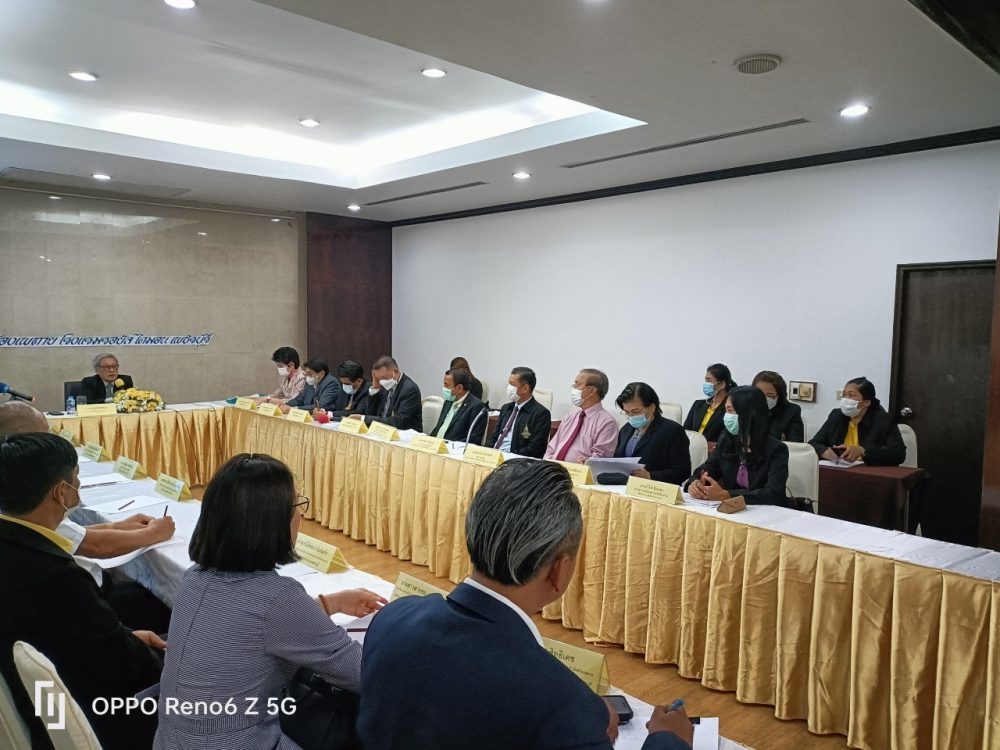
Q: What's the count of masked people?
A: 13